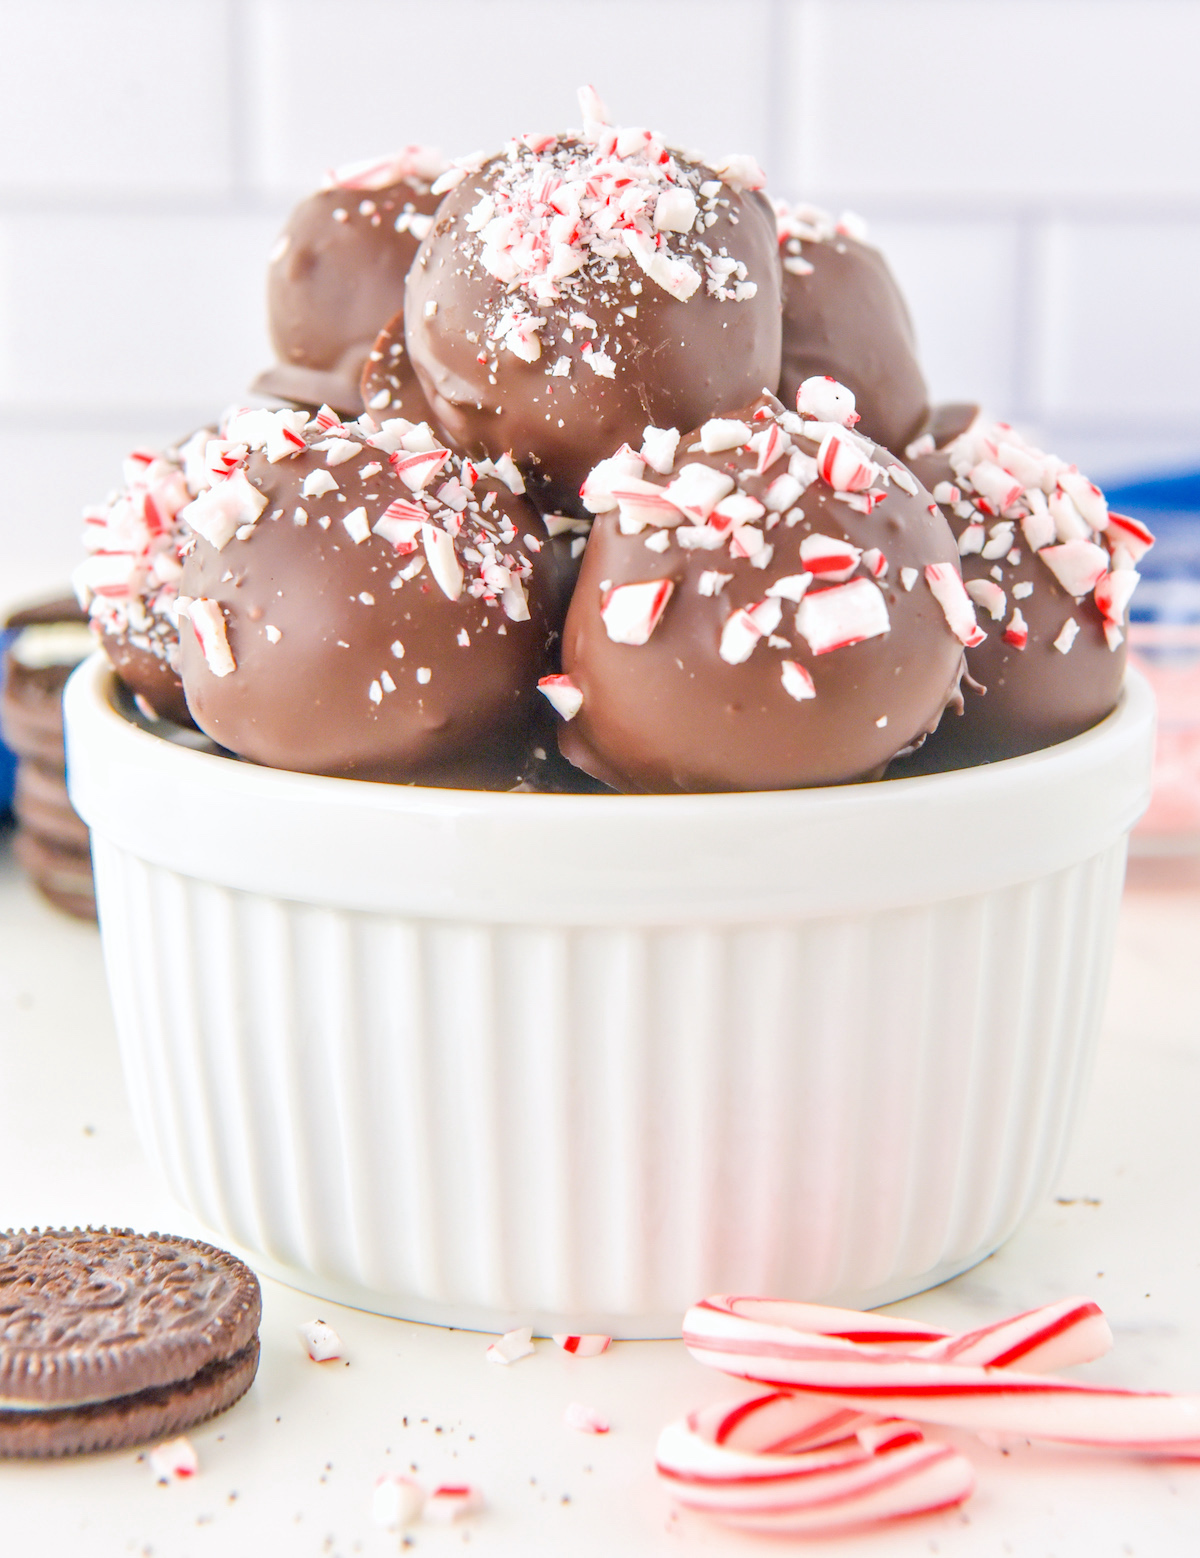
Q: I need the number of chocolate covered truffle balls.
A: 7